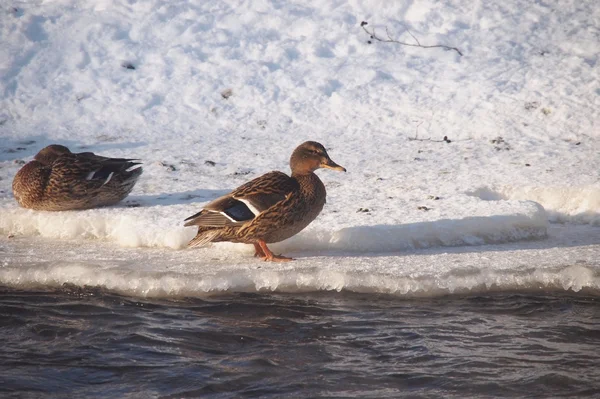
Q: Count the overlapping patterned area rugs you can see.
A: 0